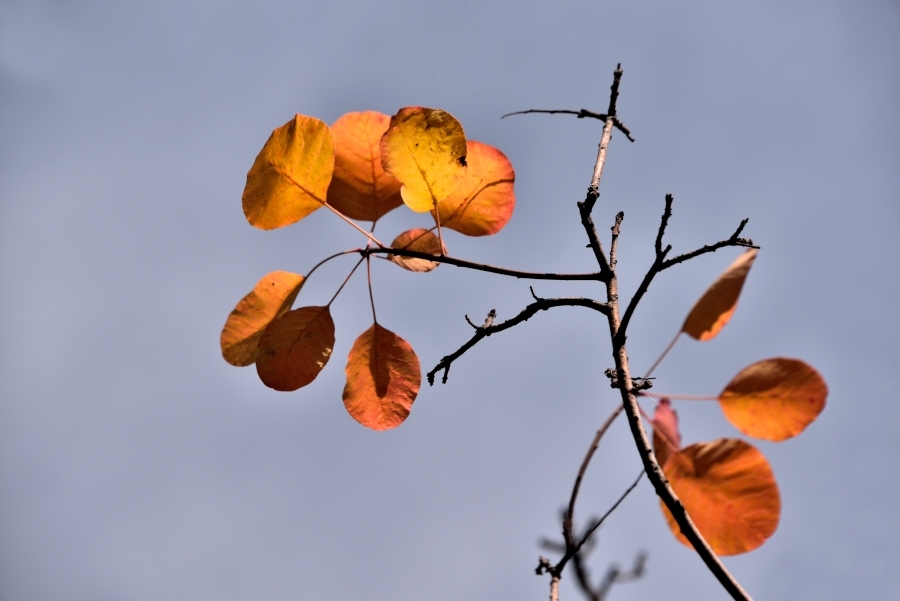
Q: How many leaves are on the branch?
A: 12